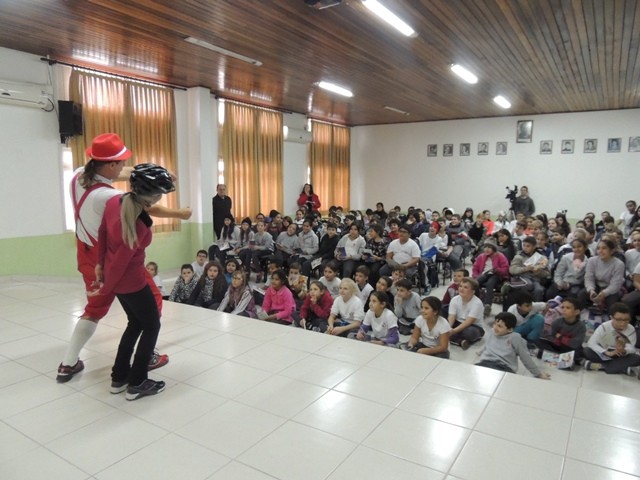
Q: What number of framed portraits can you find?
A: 11